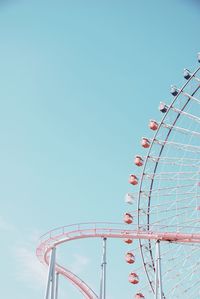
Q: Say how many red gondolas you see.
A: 9